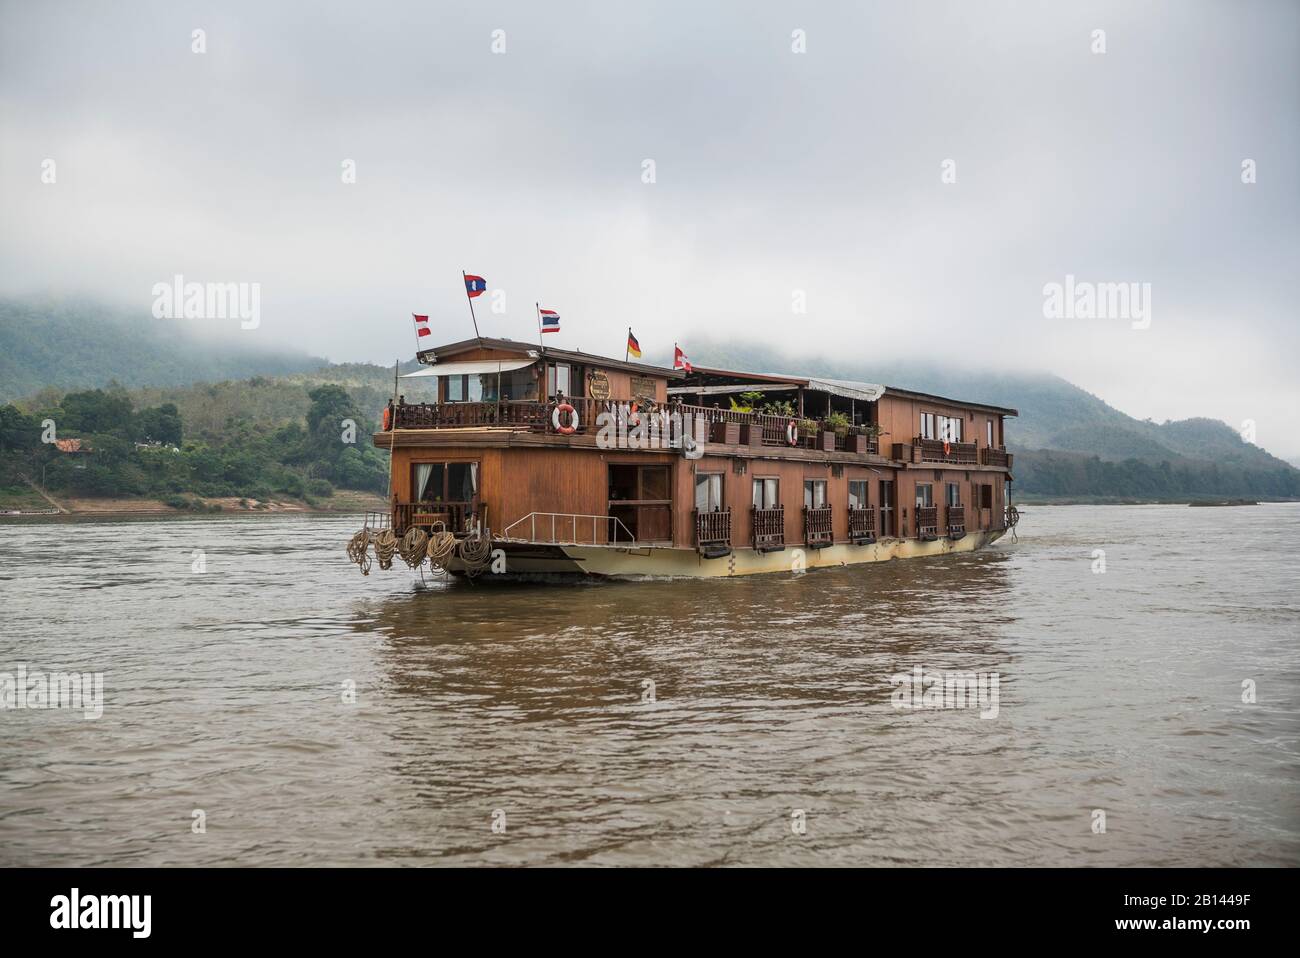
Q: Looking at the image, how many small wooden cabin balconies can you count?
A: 6